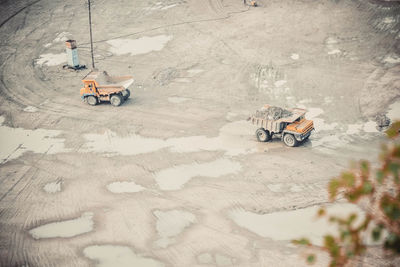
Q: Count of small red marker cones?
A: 0